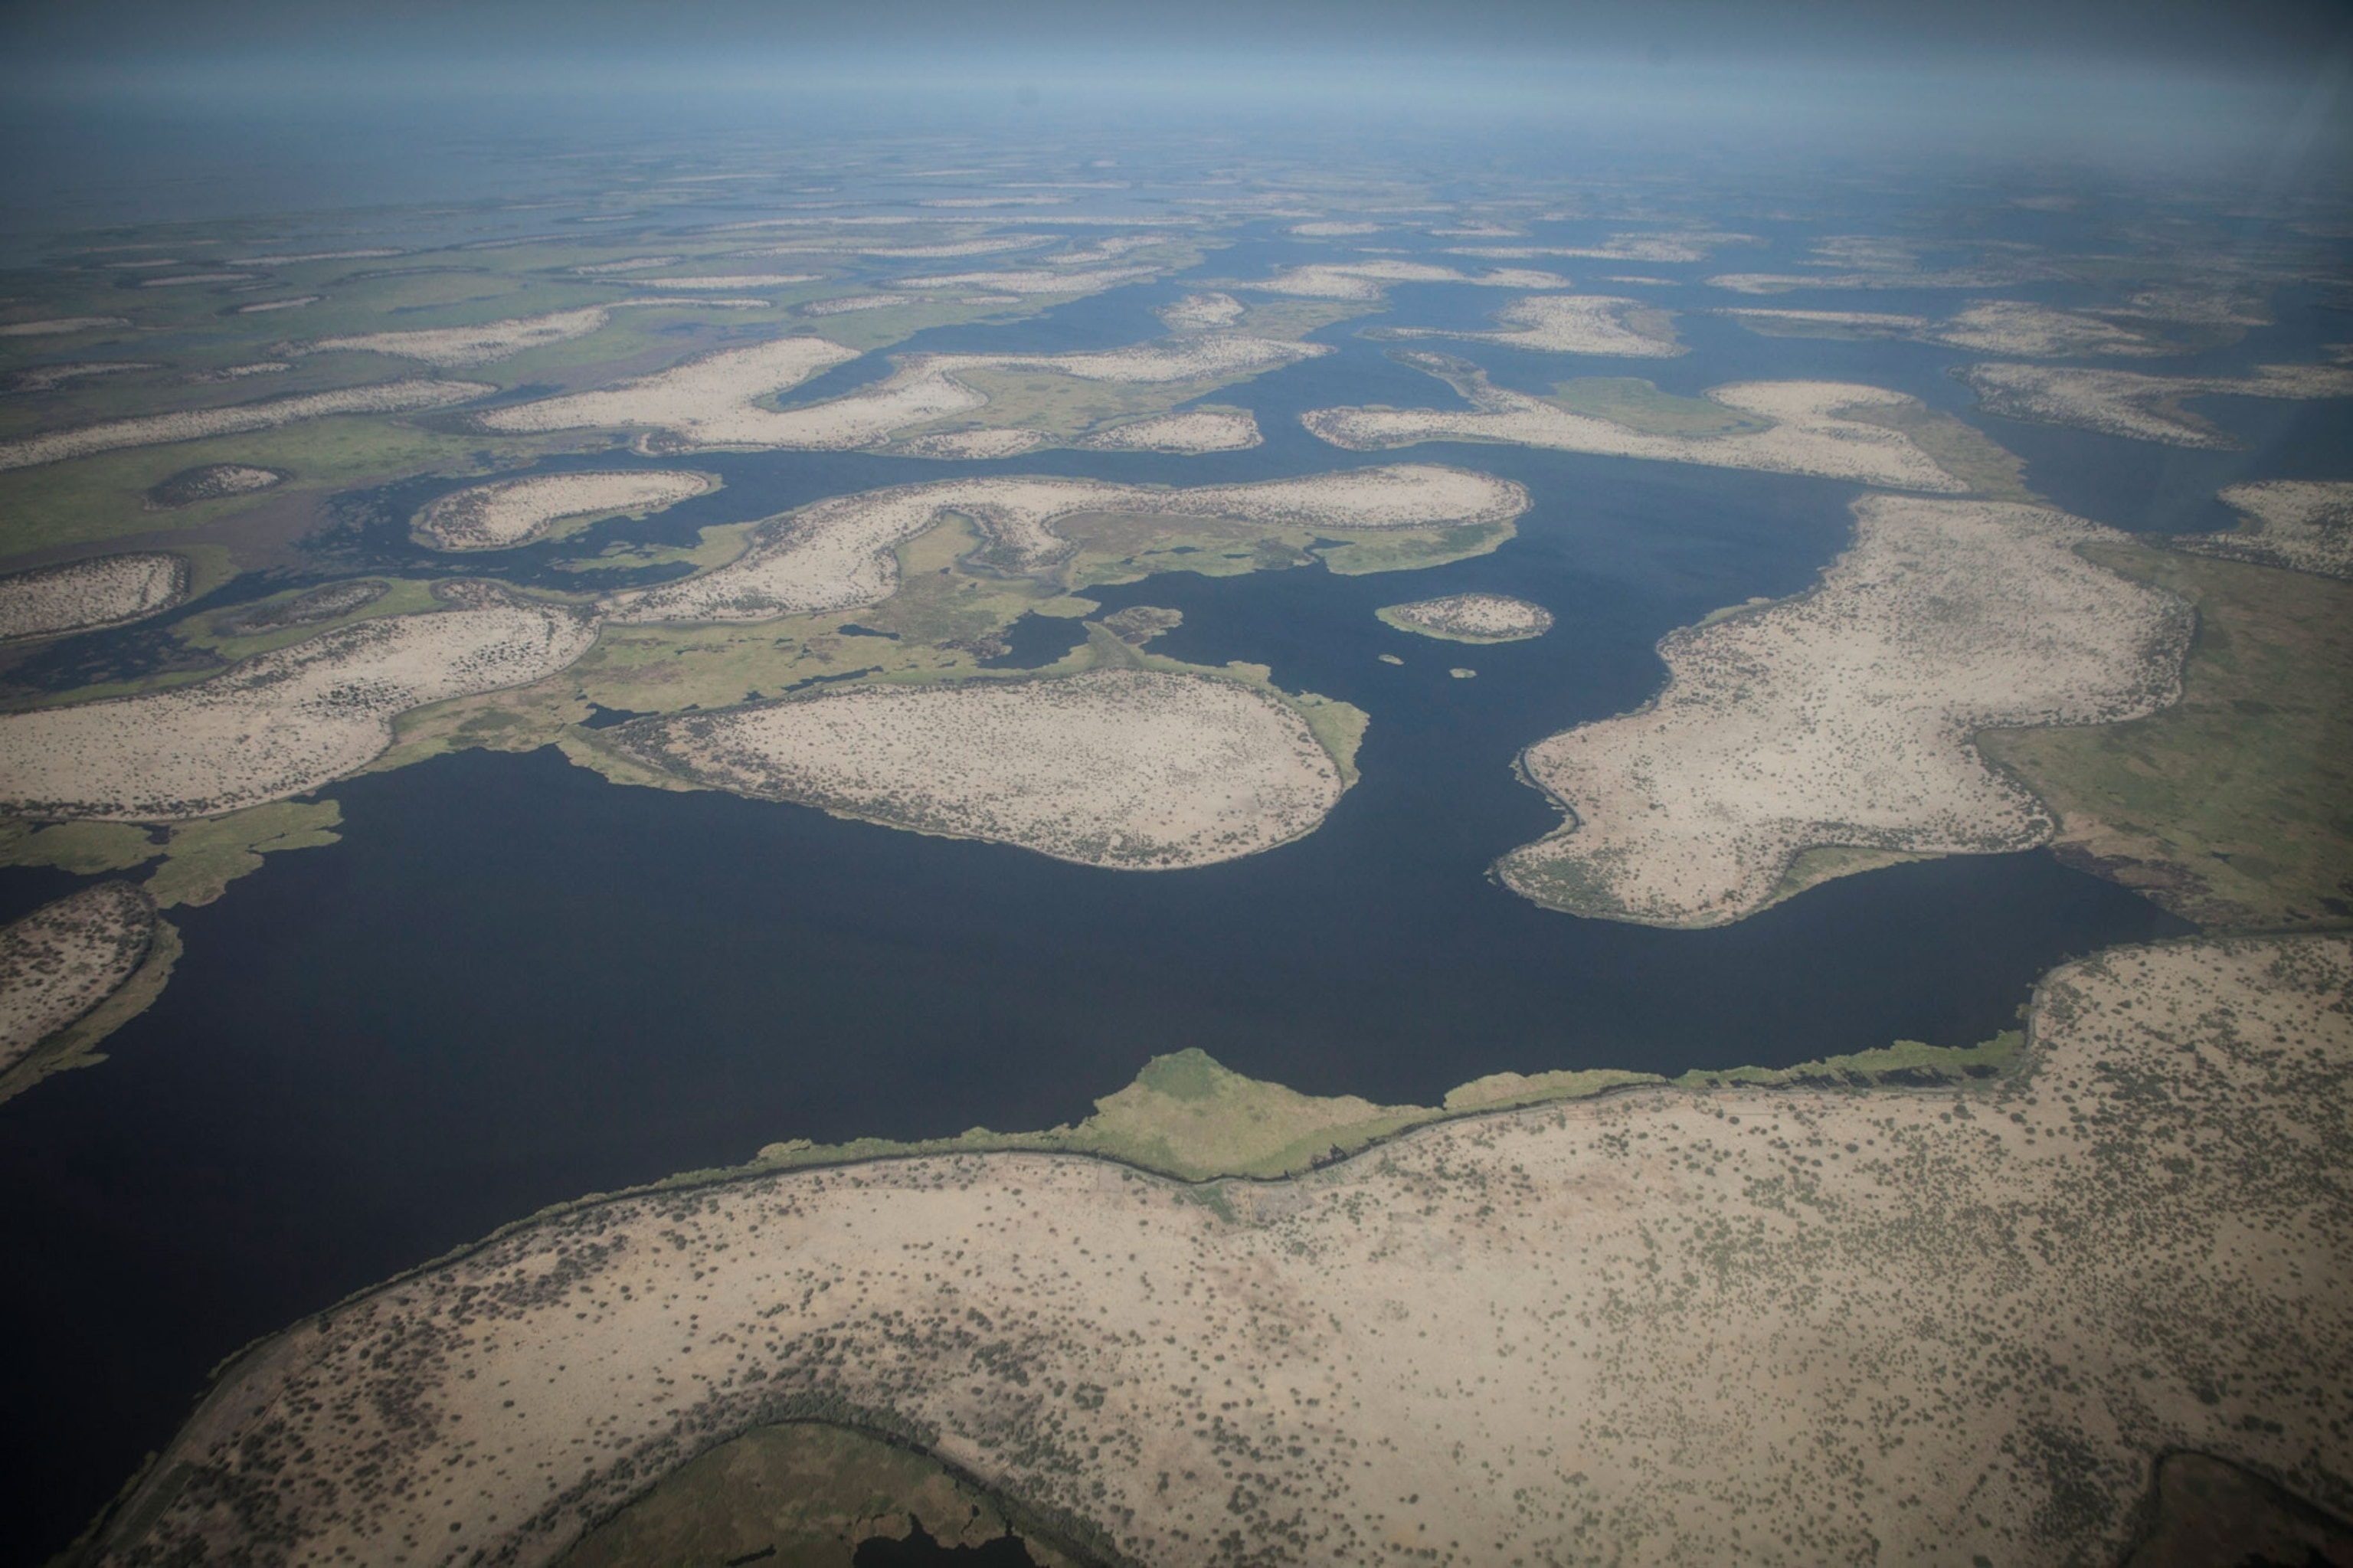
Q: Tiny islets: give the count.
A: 2